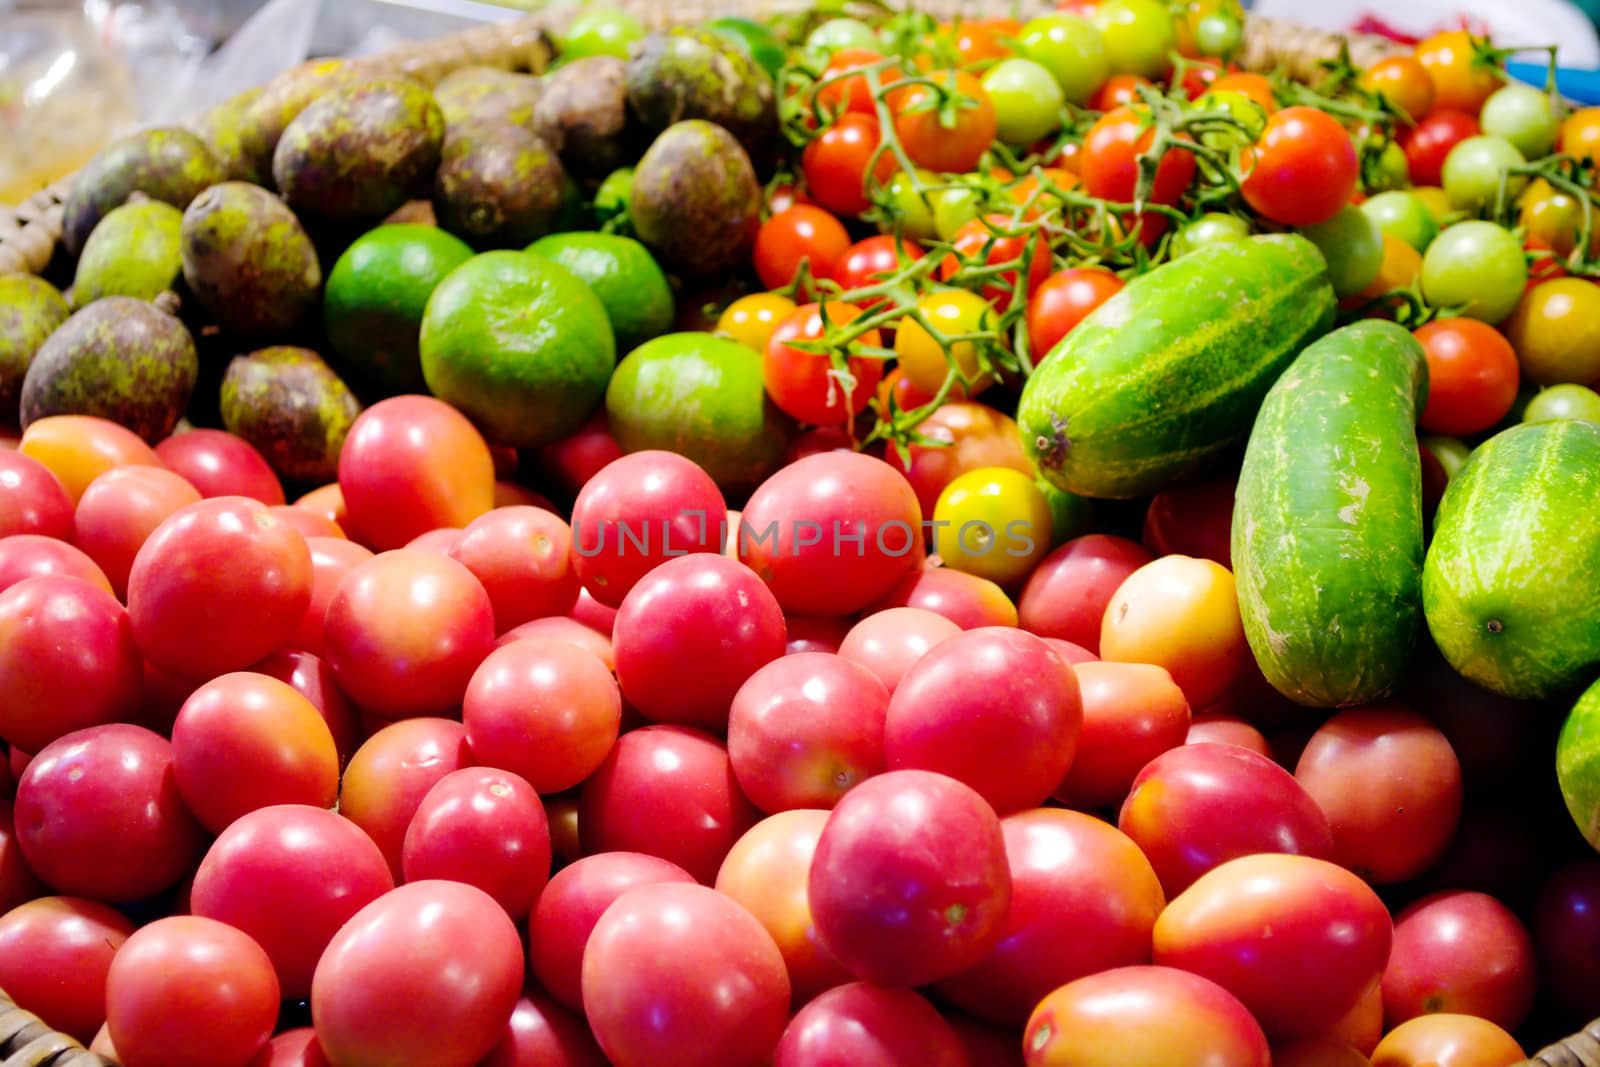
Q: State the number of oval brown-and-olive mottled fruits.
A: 14